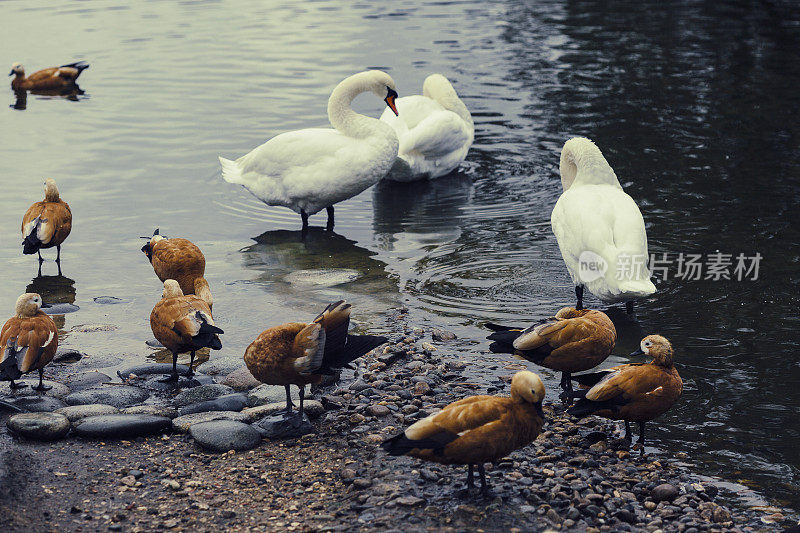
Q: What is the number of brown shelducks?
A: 9